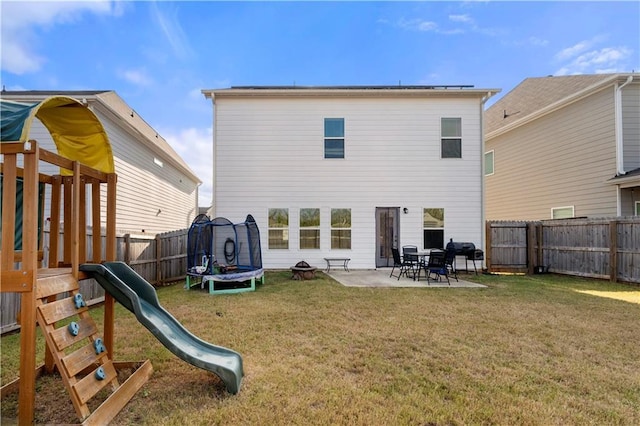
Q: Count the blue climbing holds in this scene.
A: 4